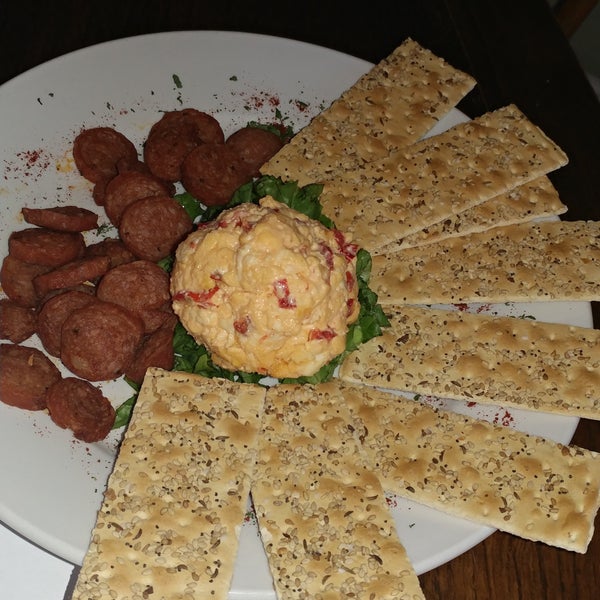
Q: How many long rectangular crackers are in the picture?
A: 8